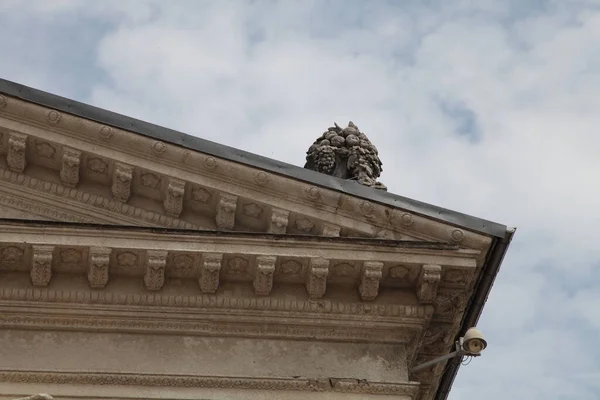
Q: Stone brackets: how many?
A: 15